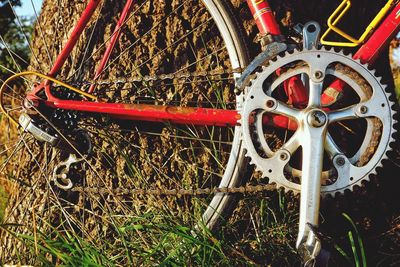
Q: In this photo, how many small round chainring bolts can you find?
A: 5